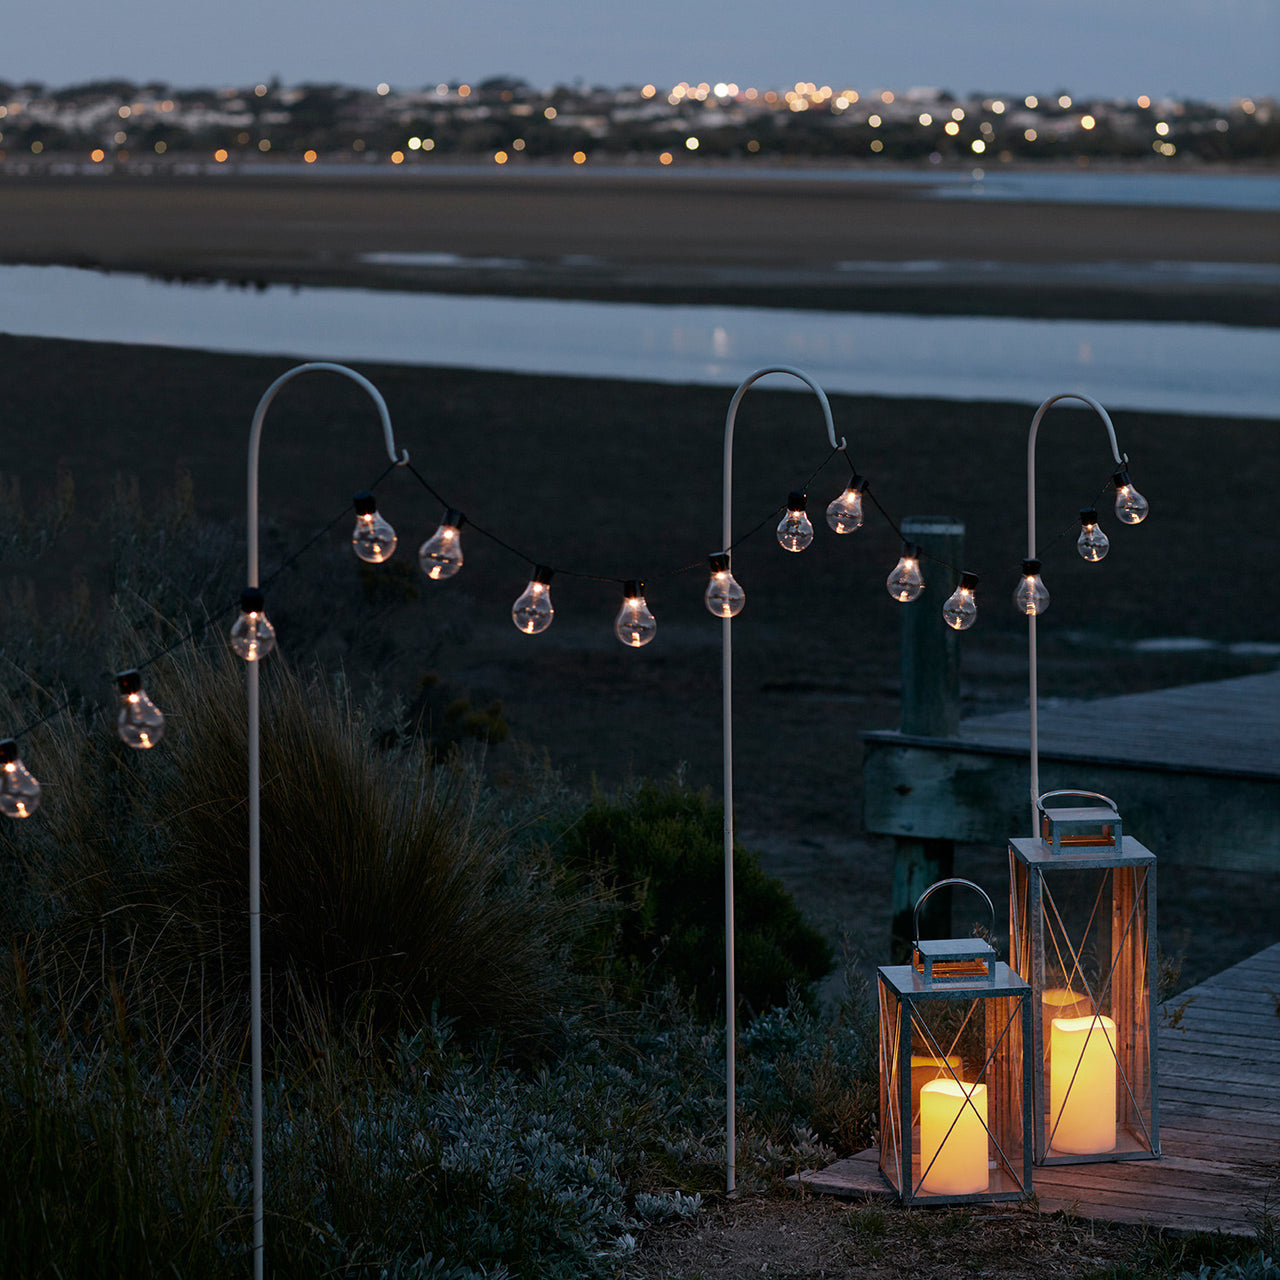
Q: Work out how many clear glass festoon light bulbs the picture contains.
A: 15